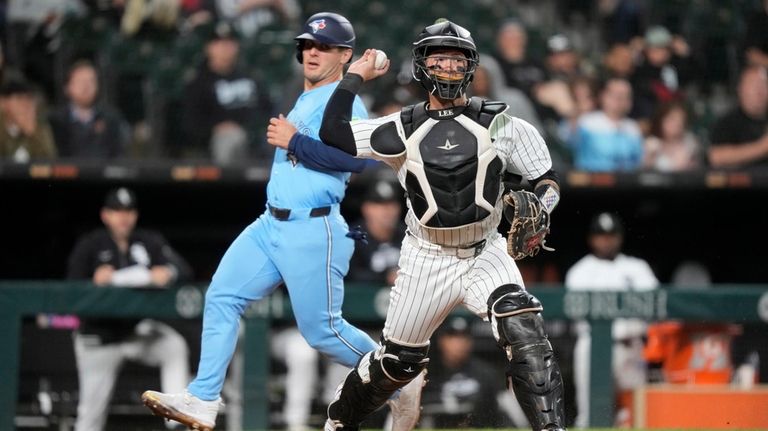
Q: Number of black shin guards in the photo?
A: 2